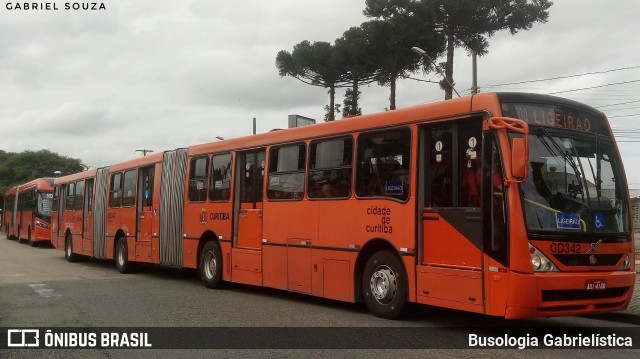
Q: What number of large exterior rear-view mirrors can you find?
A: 1